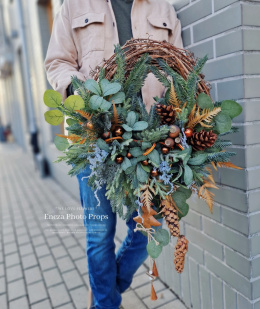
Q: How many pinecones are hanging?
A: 2